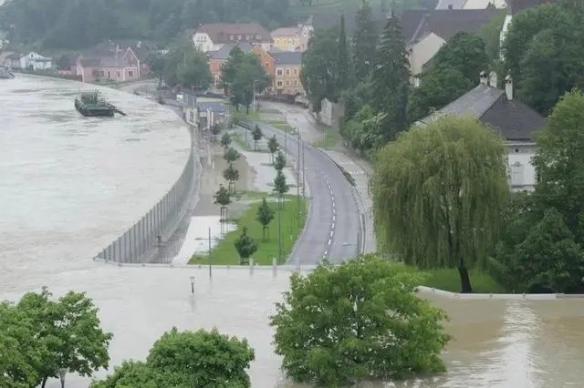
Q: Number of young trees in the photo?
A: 11